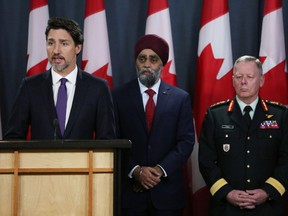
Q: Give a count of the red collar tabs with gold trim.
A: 2